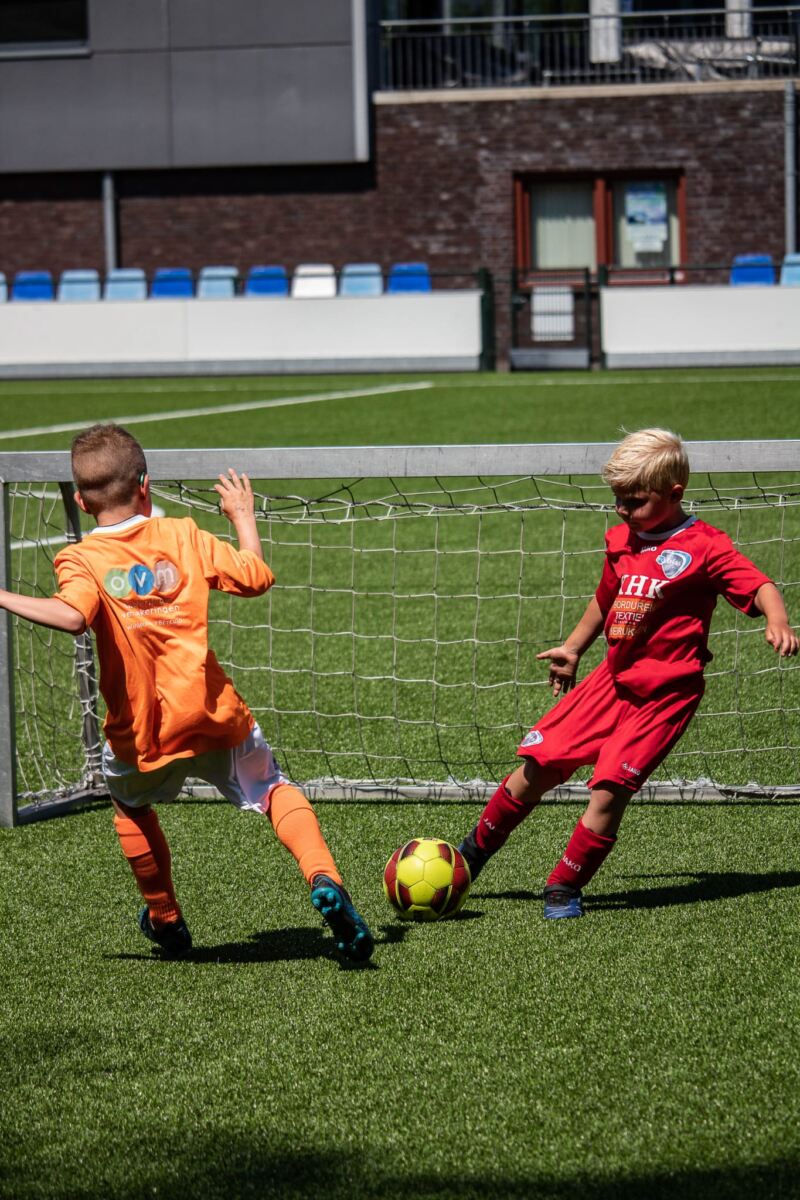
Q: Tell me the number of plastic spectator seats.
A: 12